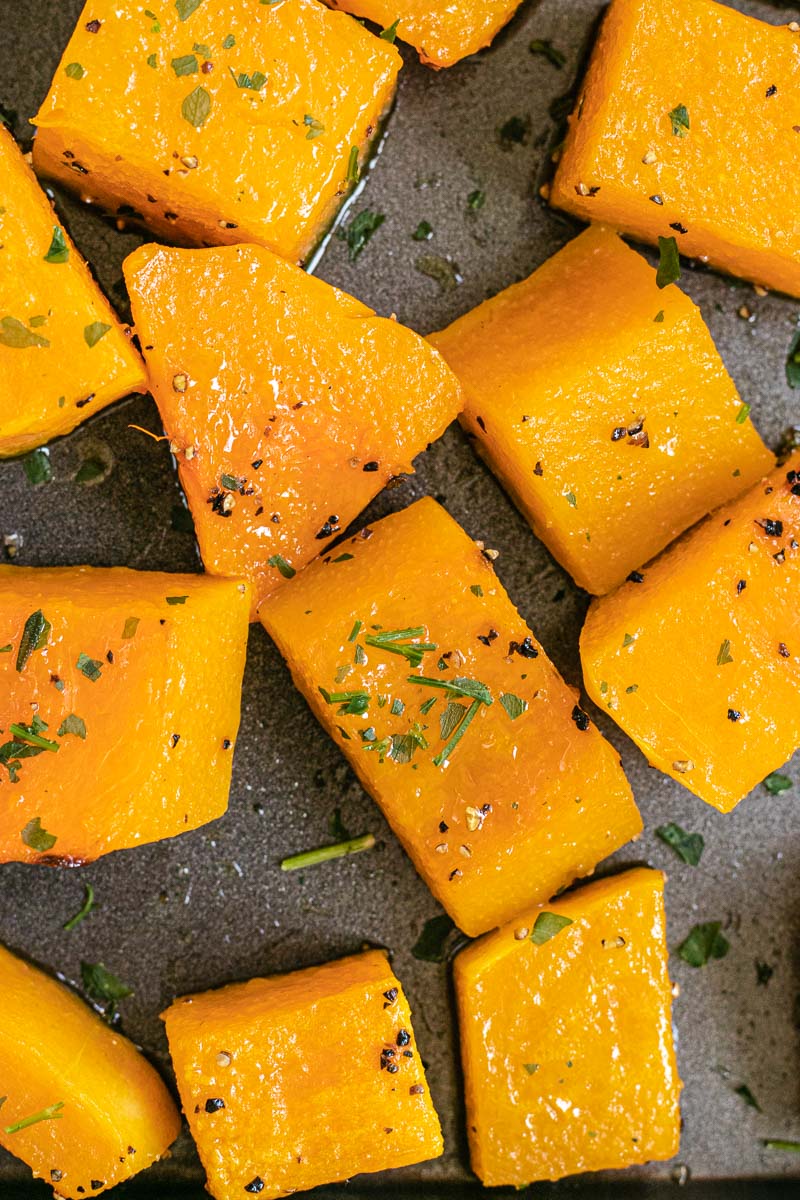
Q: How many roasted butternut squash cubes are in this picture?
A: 12